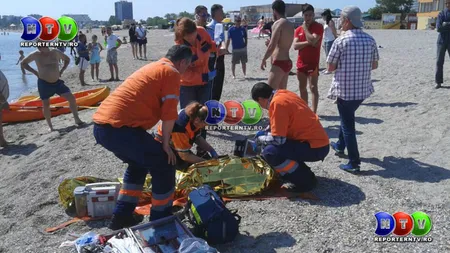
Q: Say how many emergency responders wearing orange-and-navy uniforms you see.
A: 4